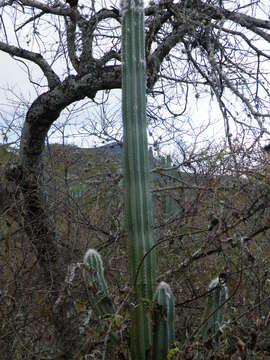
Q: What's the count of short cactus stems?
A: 3